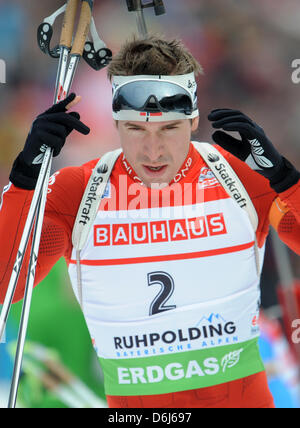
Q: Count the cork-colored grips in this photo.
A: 2